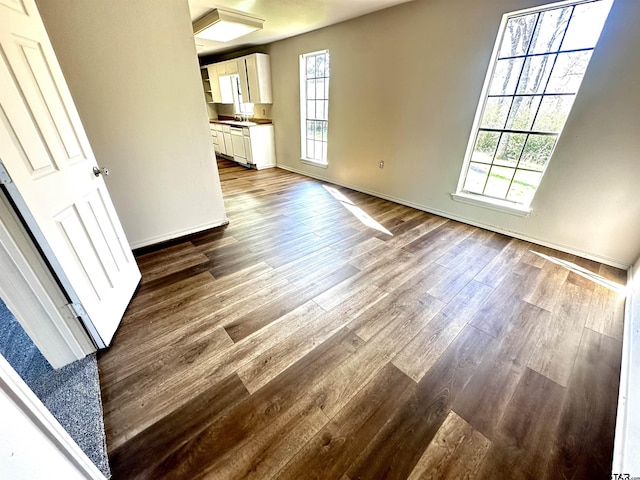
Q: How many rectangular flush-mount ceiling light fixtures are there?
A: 1